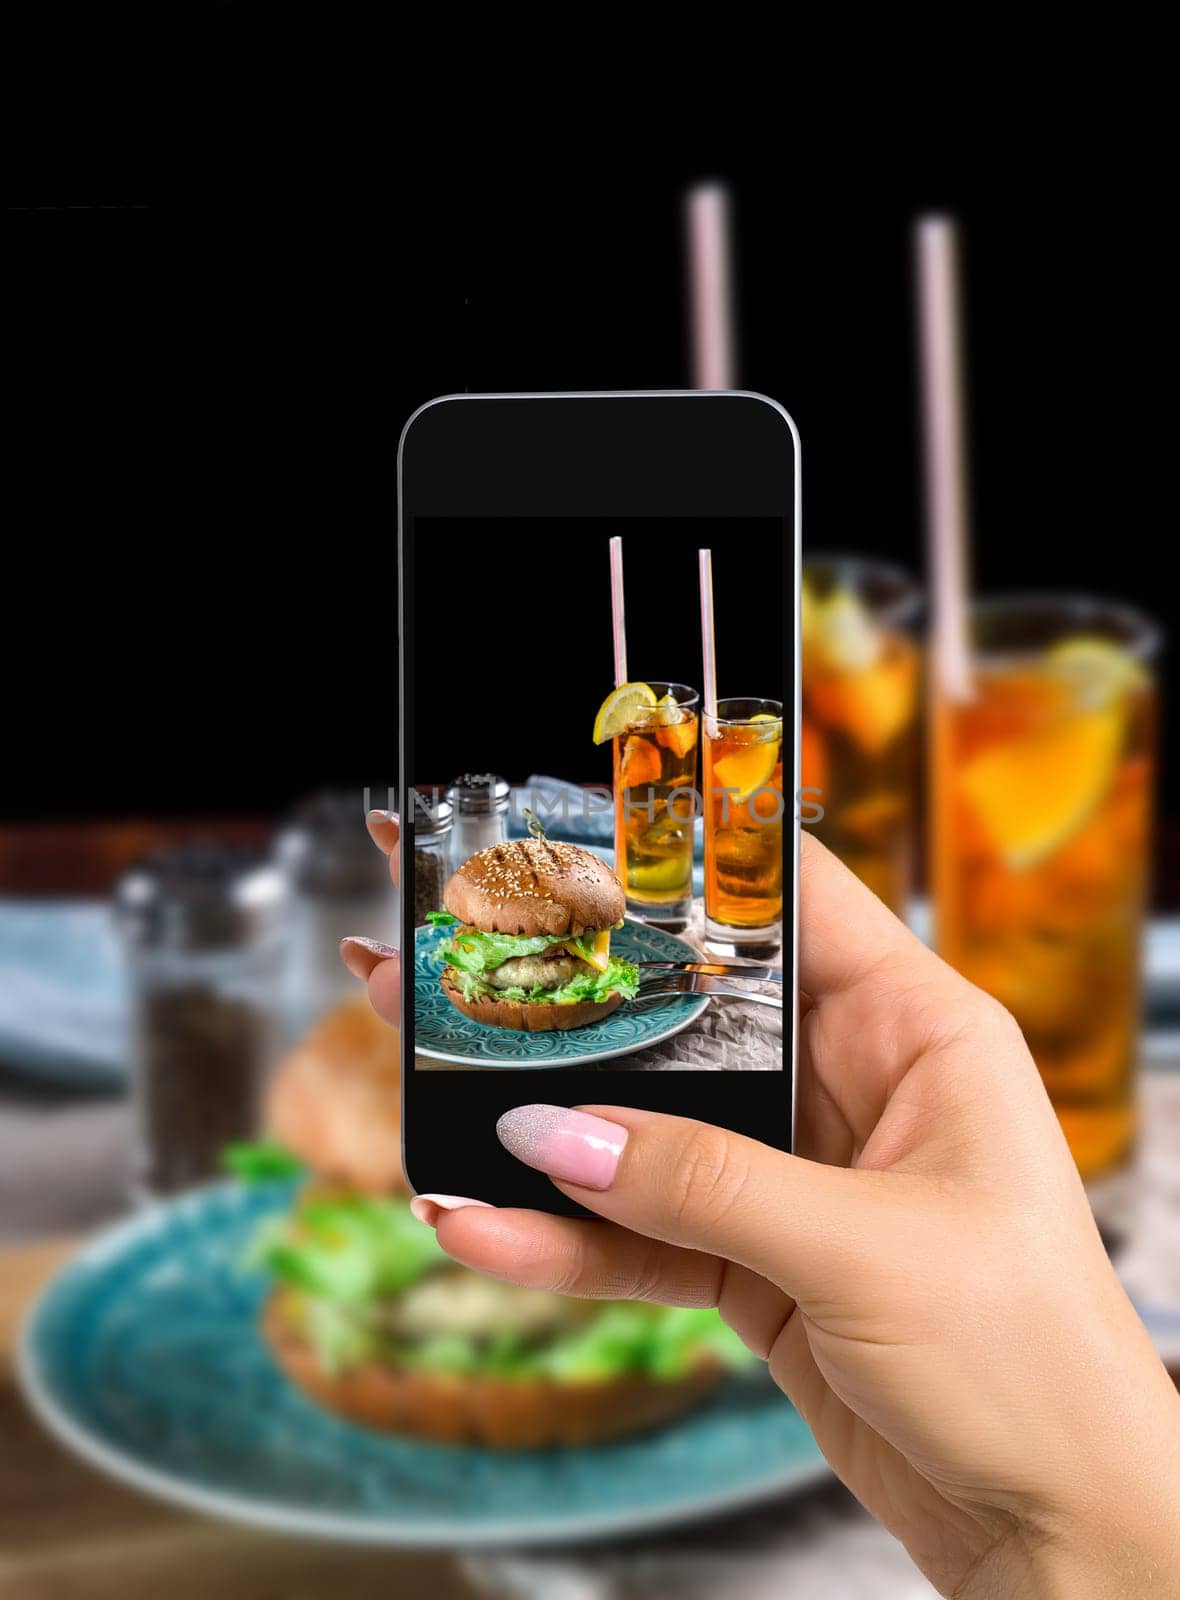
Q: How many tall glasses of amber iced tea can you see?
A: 4